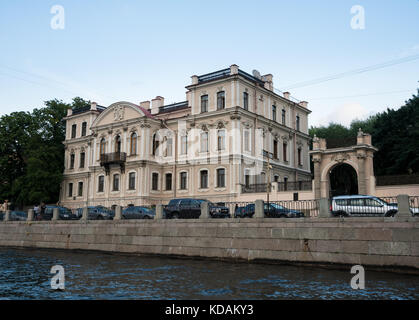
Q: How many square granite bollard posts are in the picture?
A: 10